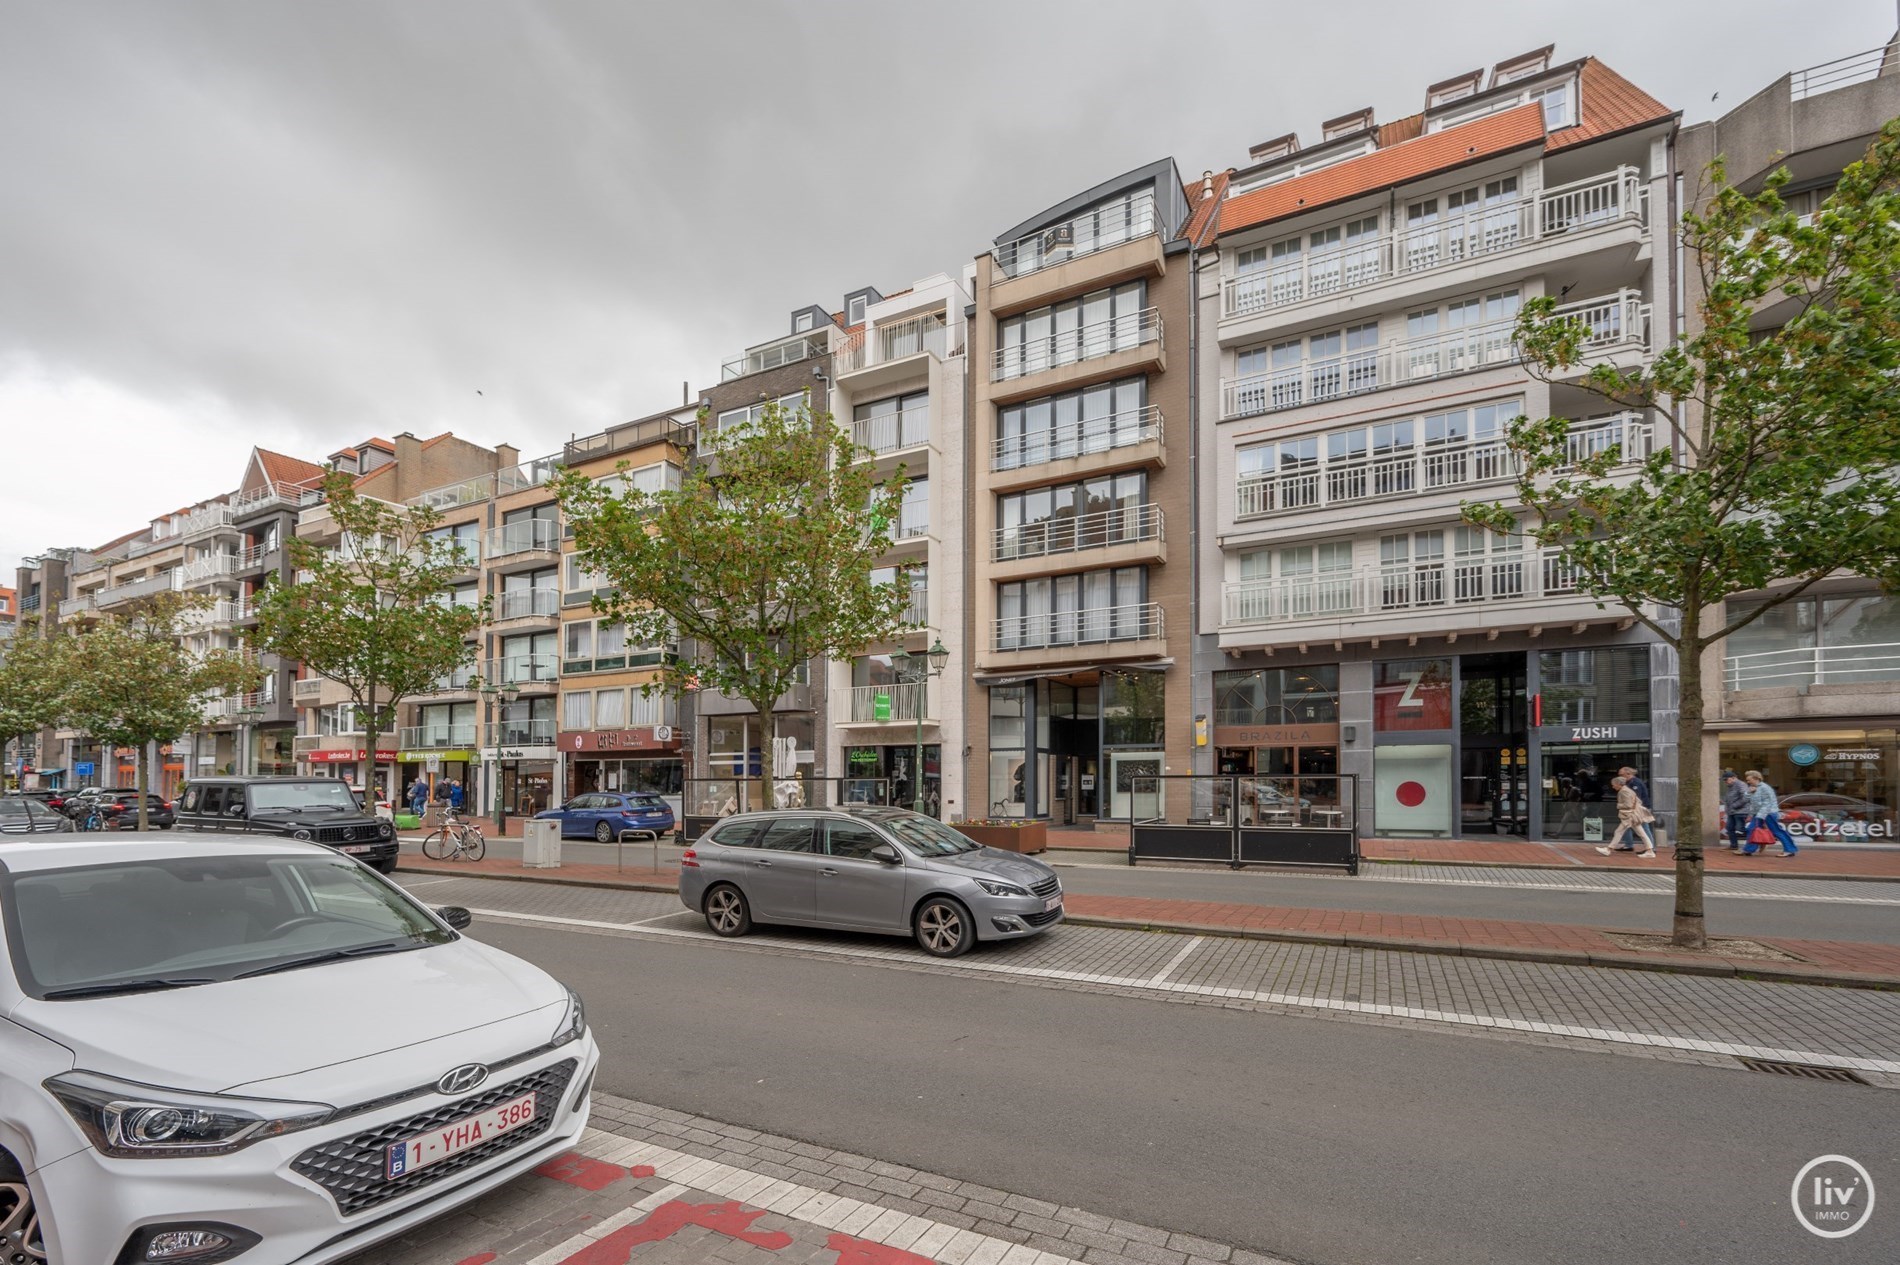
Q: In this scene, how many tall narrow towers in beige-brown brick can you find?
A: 1